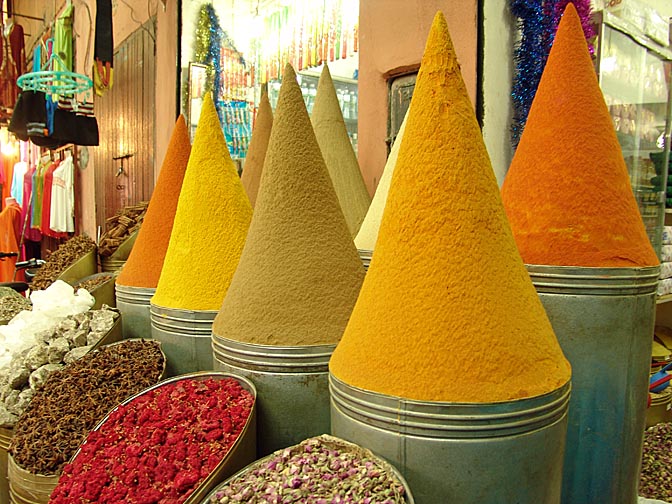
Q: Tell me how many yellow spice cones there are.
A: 2